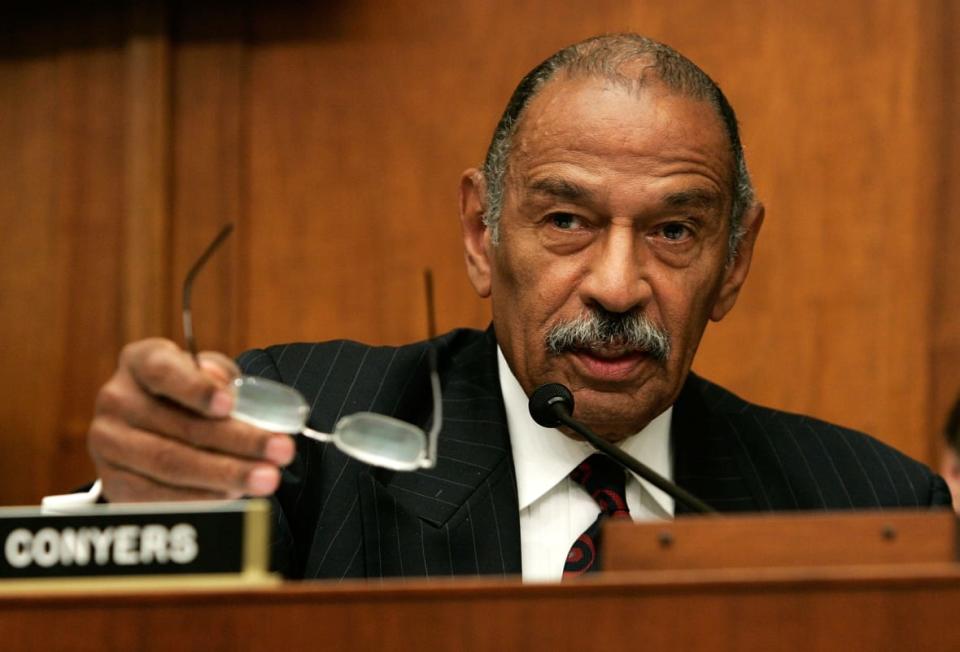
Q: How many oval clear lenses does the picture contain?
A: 2